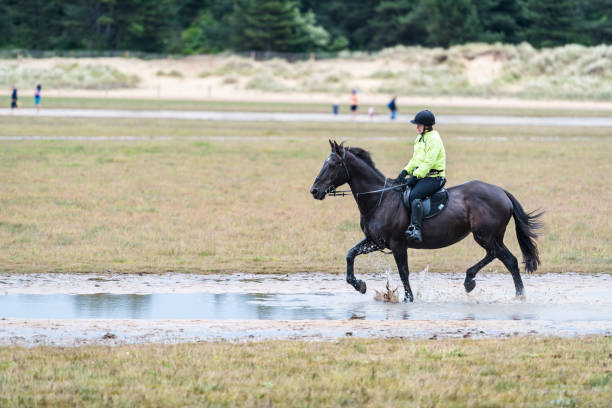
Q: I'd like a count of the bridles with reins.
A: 1